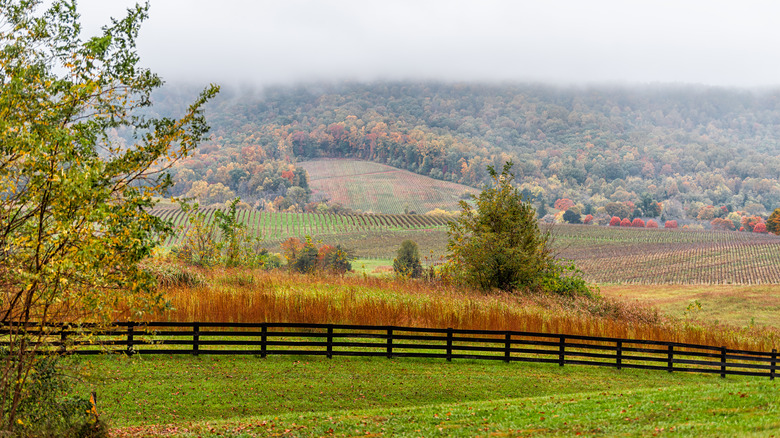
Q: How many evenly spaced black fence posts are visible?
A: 13